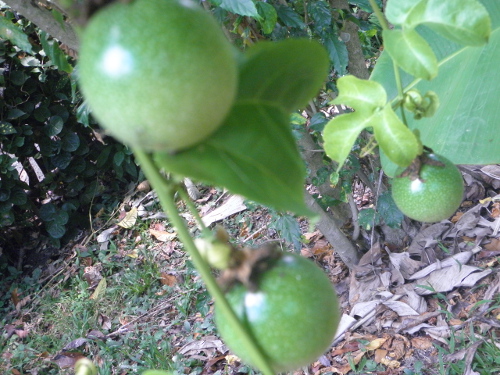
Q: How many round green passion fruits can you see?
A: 3